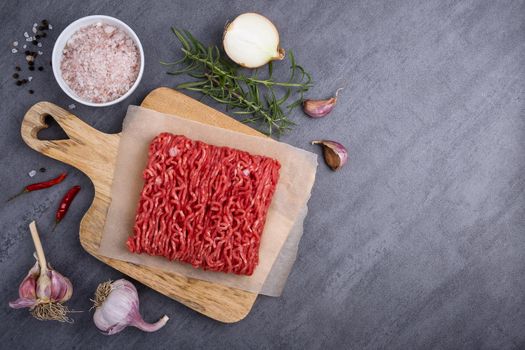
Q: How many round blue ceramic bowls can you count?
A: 0